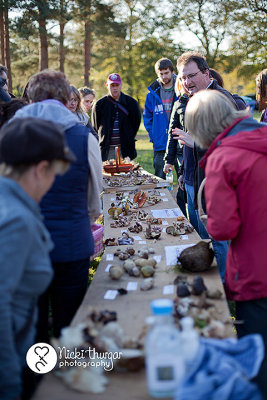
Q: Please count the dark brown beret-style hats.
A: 1